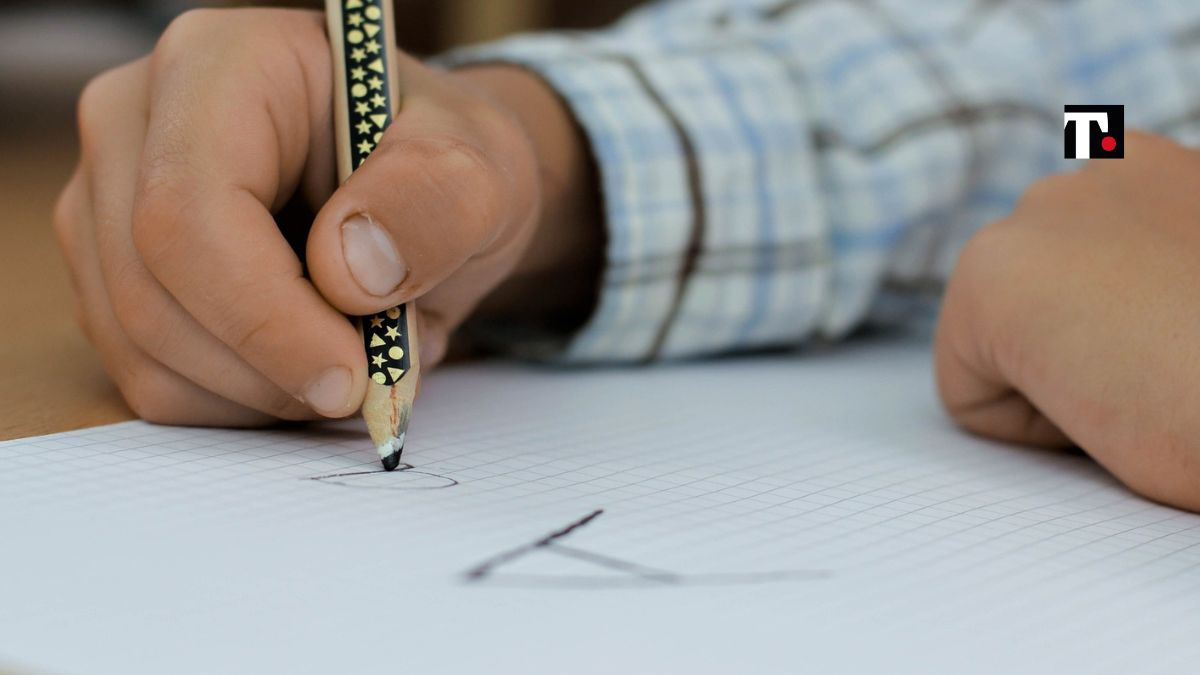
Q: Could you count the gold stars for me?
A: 12